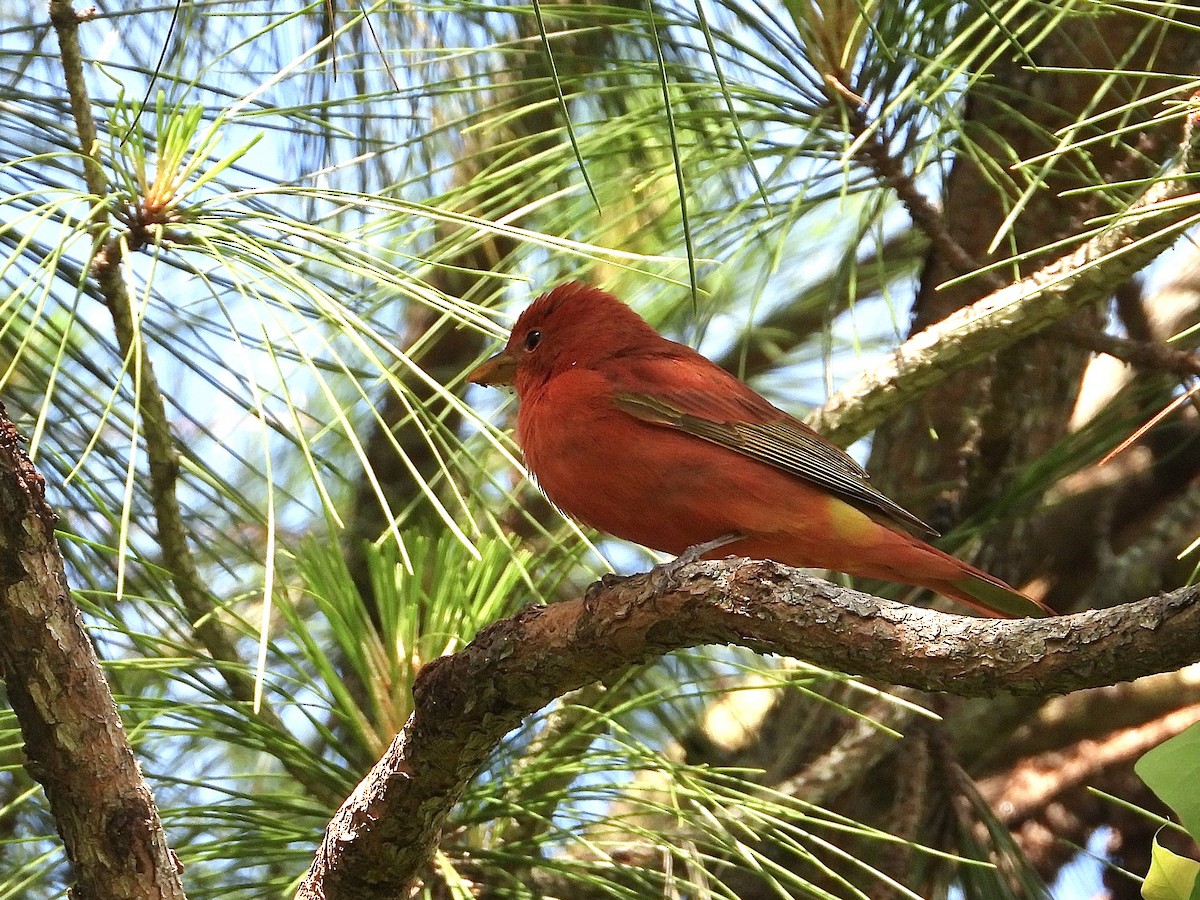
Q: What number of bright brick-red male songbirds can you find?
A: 1